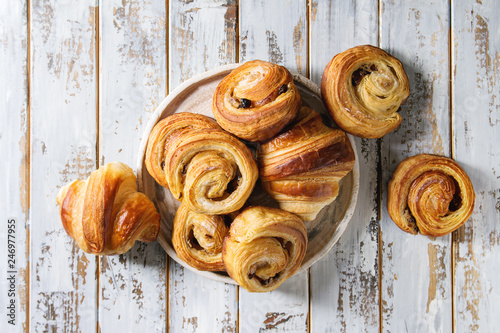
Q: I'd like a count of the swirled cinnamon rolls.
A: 7